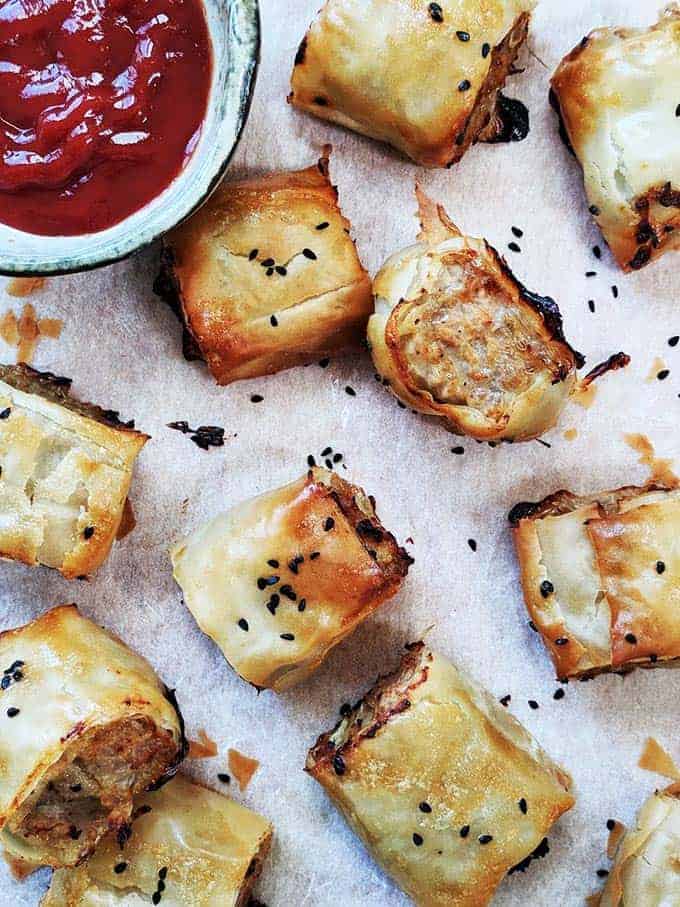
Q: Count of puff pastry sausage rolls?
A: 11